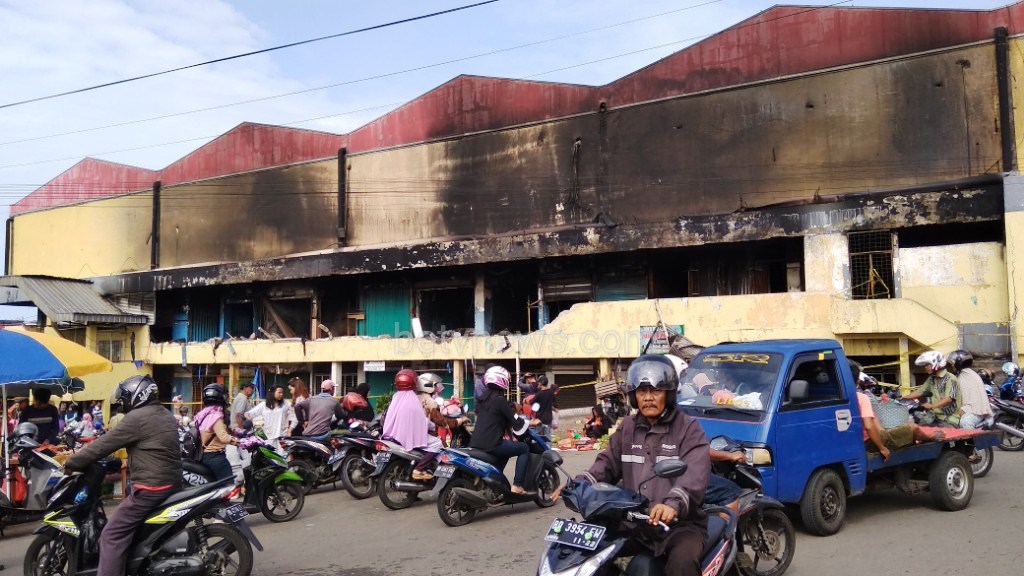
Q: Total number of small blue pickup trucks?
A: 1